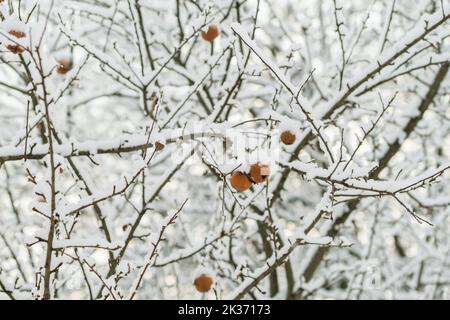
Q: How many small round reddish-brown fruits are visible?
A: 8